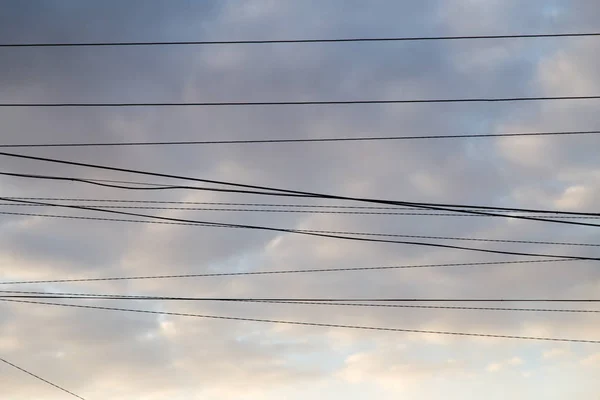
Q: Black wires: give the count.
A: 14